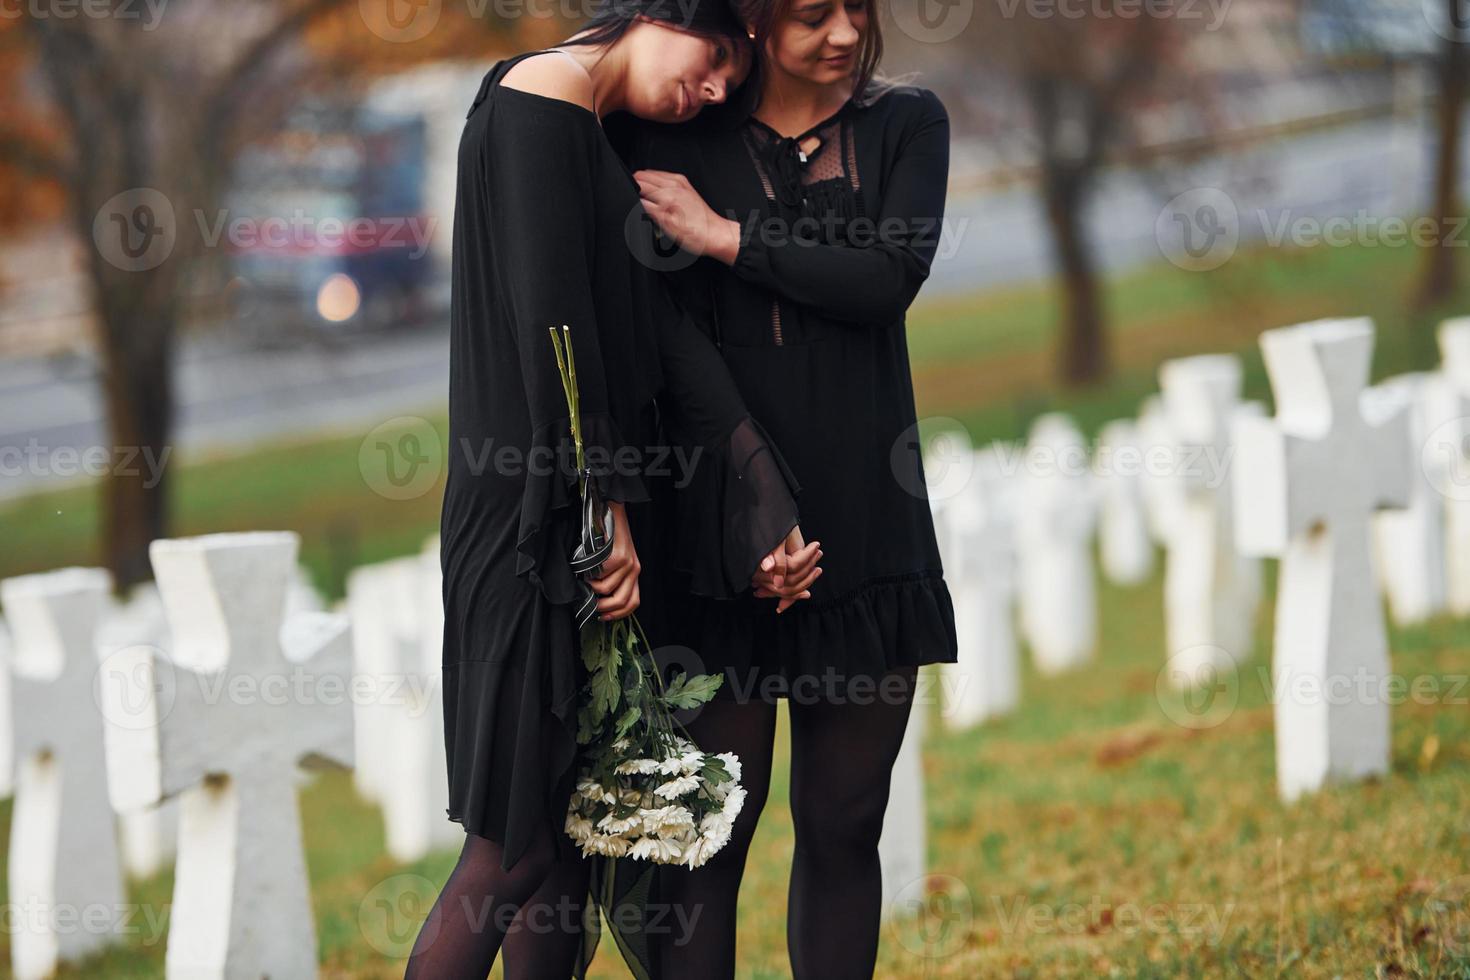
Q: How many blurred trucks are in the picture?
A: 1